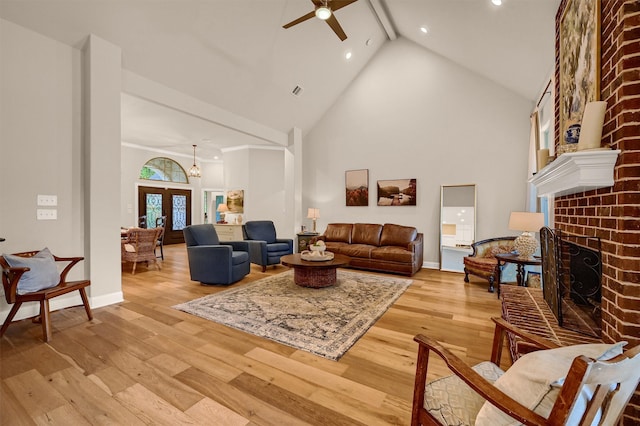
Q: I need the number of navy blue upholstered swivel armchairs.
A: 2